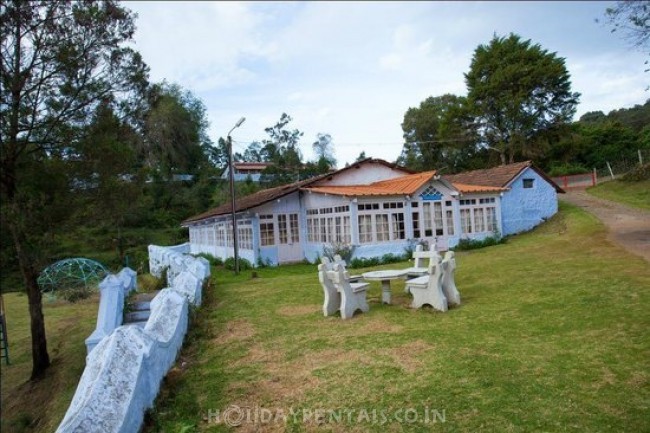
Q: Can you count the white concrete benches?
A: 4